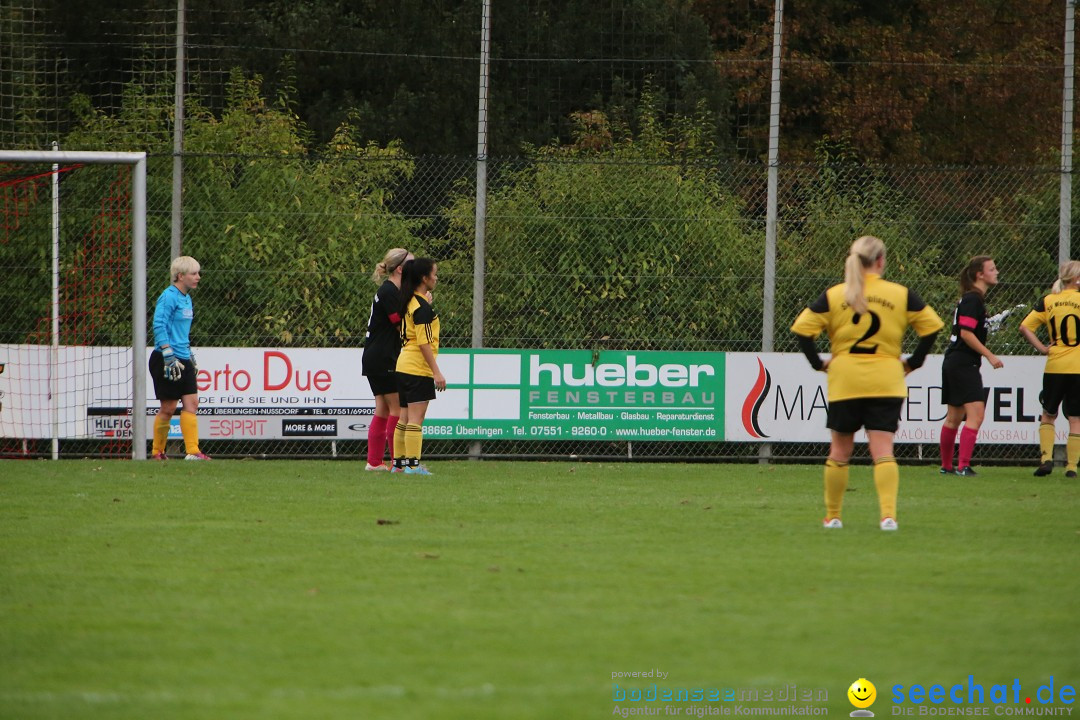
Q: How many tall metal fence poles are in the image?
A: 4